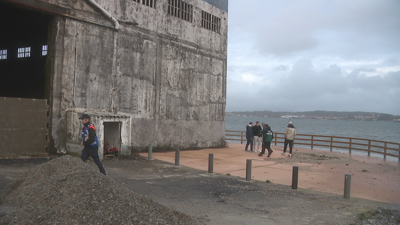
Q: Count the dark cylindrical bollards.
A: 6